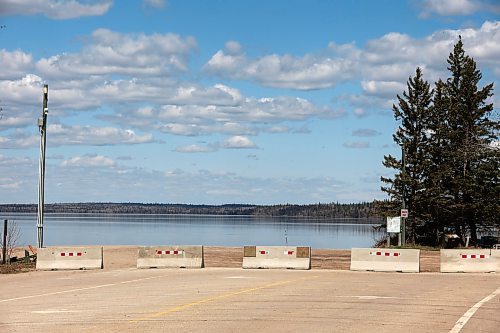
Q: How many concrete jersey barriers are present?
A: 5